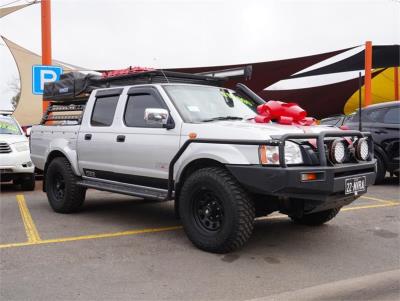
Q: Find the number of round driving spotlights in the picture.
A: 2